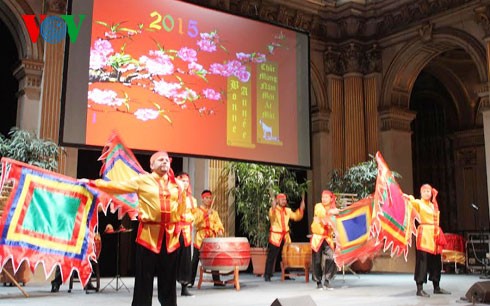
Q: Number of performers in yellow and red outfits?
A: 6